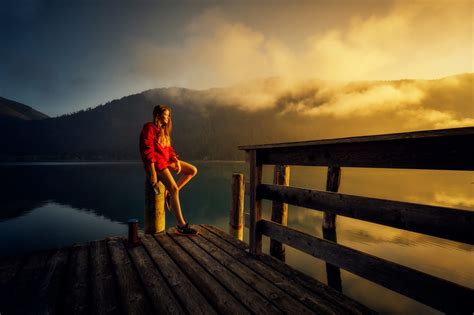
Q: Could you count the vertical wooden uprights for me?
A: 5